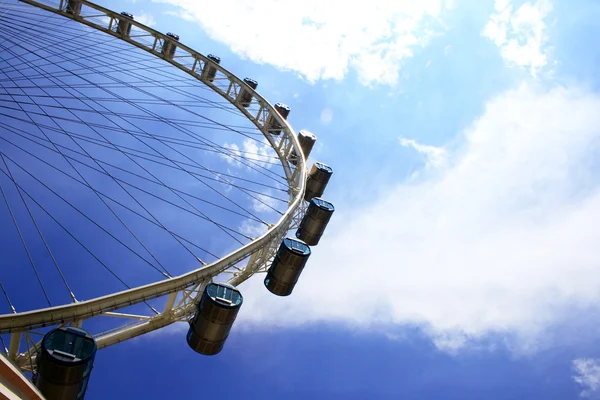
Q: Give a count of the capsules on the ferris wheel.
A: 12